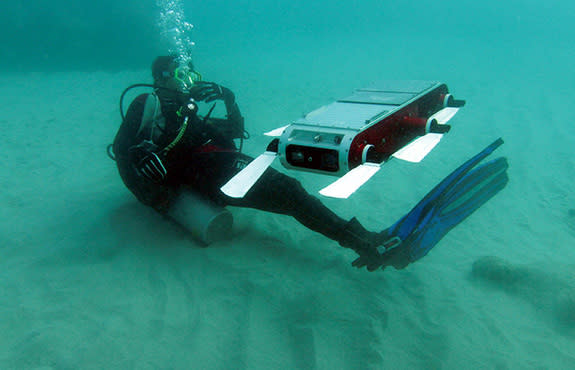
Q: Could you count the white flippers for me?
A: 5